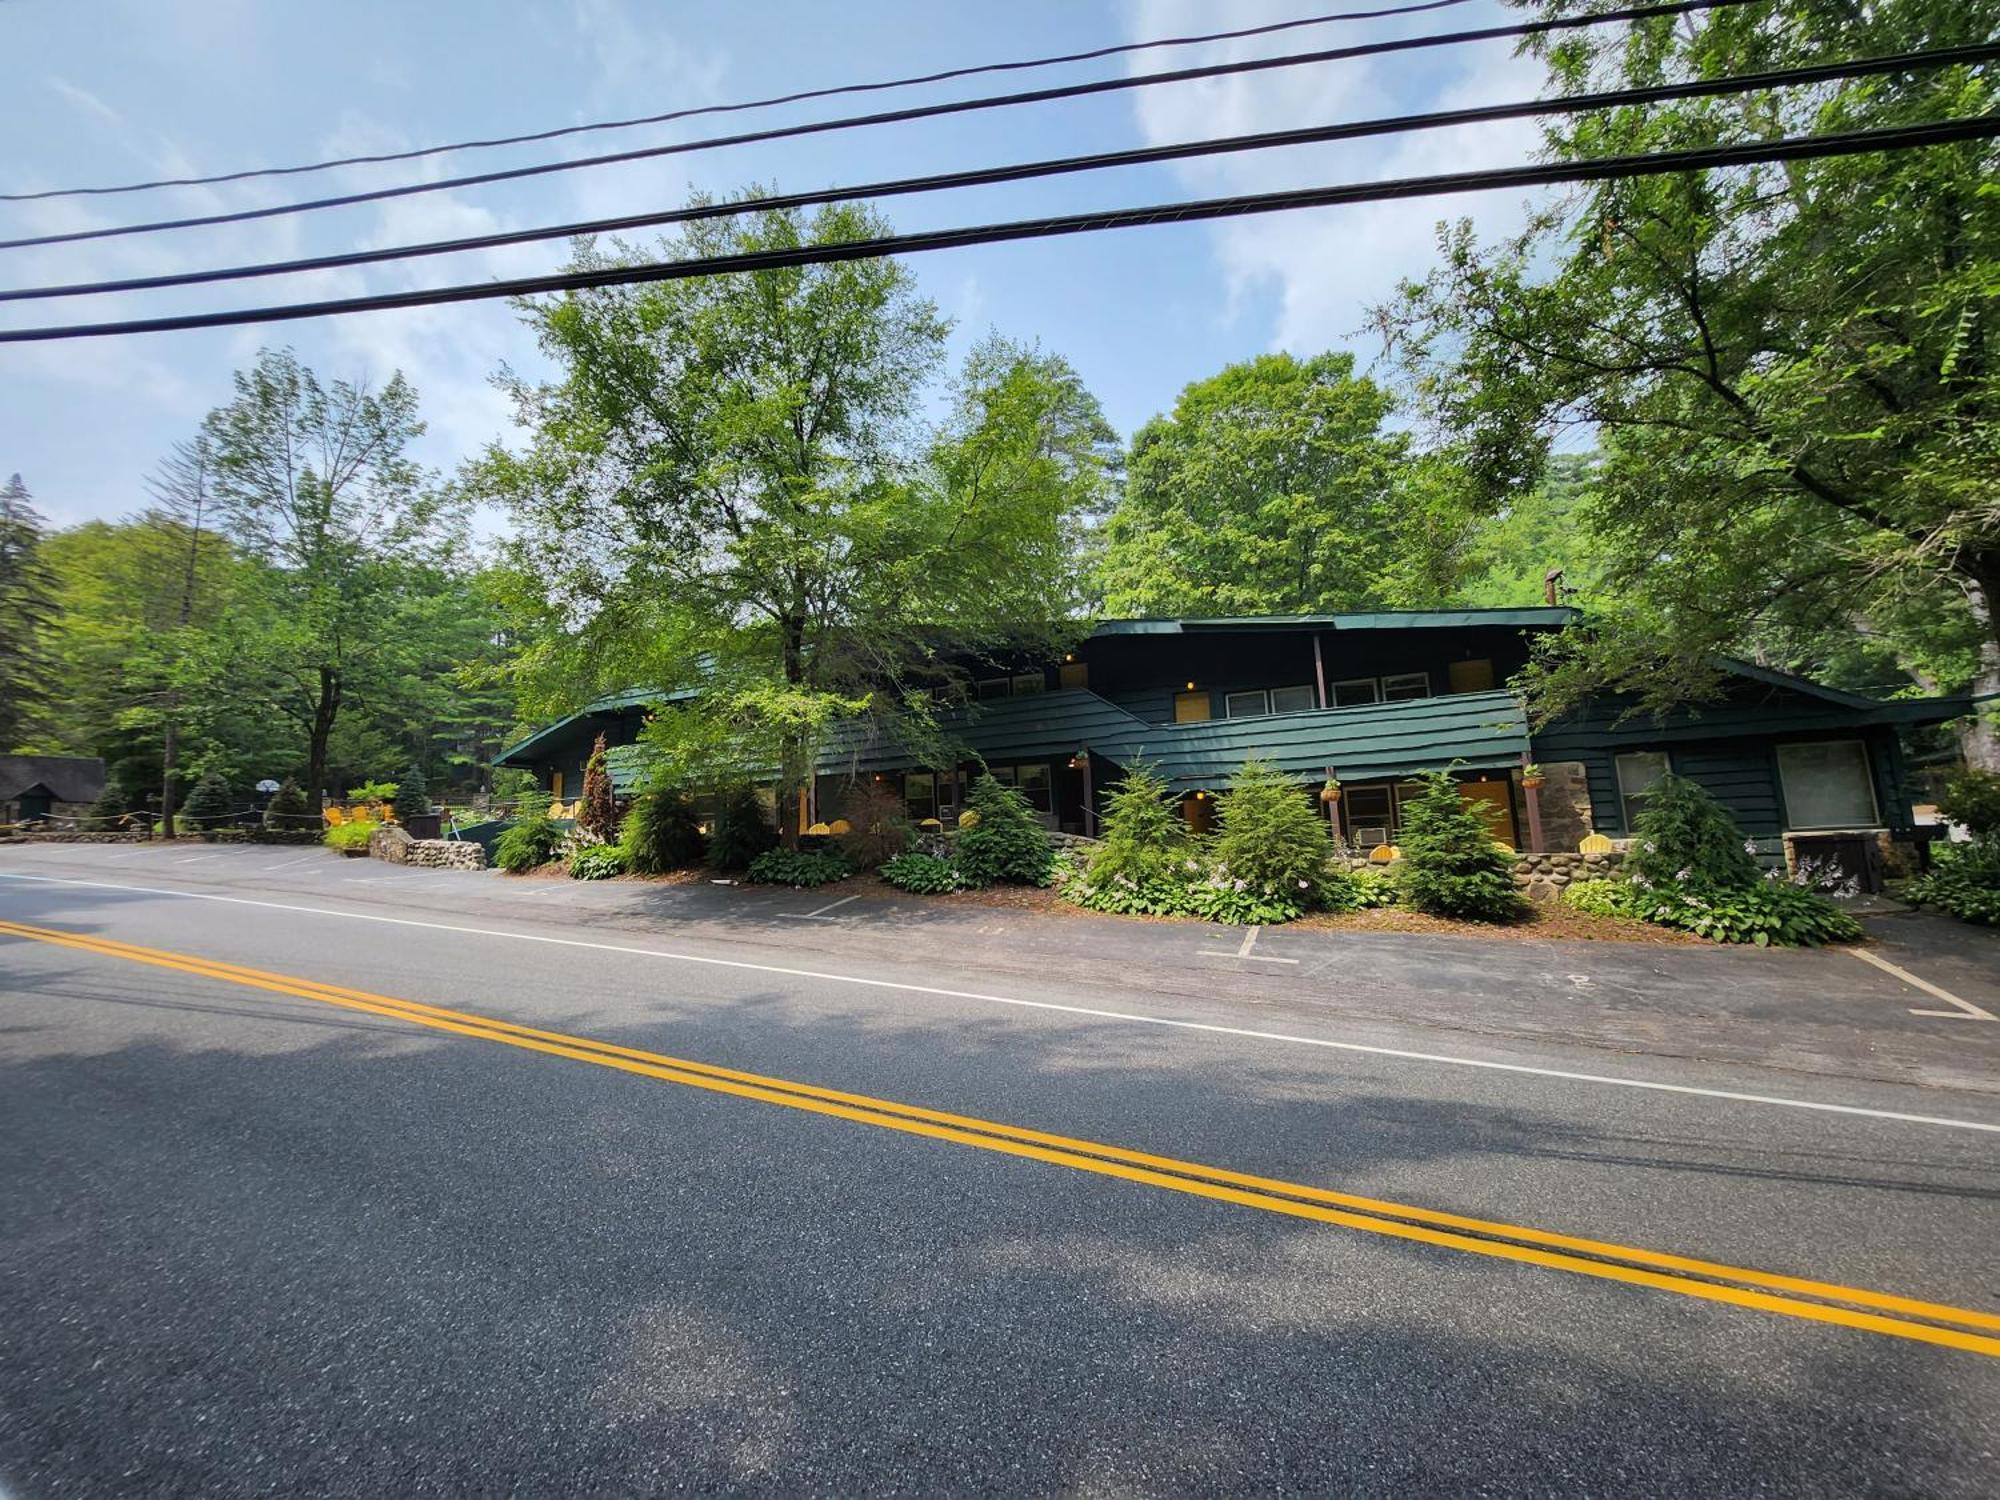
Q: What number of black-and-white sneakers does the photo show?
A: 0